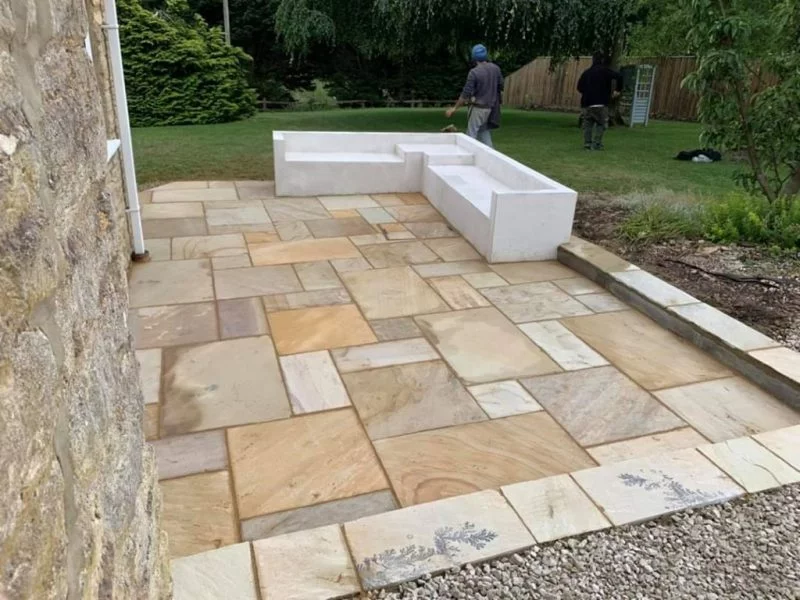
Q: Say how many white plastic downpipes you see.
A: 1